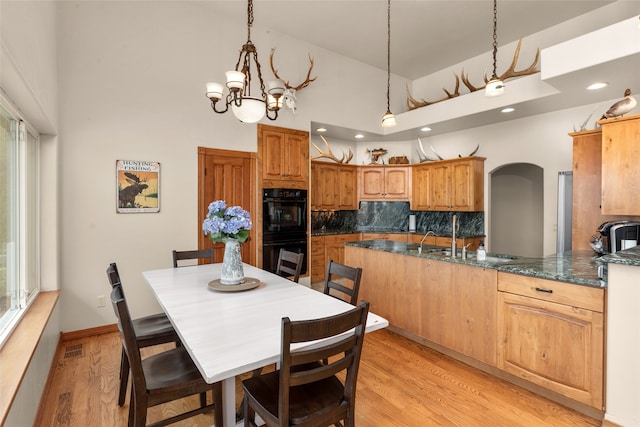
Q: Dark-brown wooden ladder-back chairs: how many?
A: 6